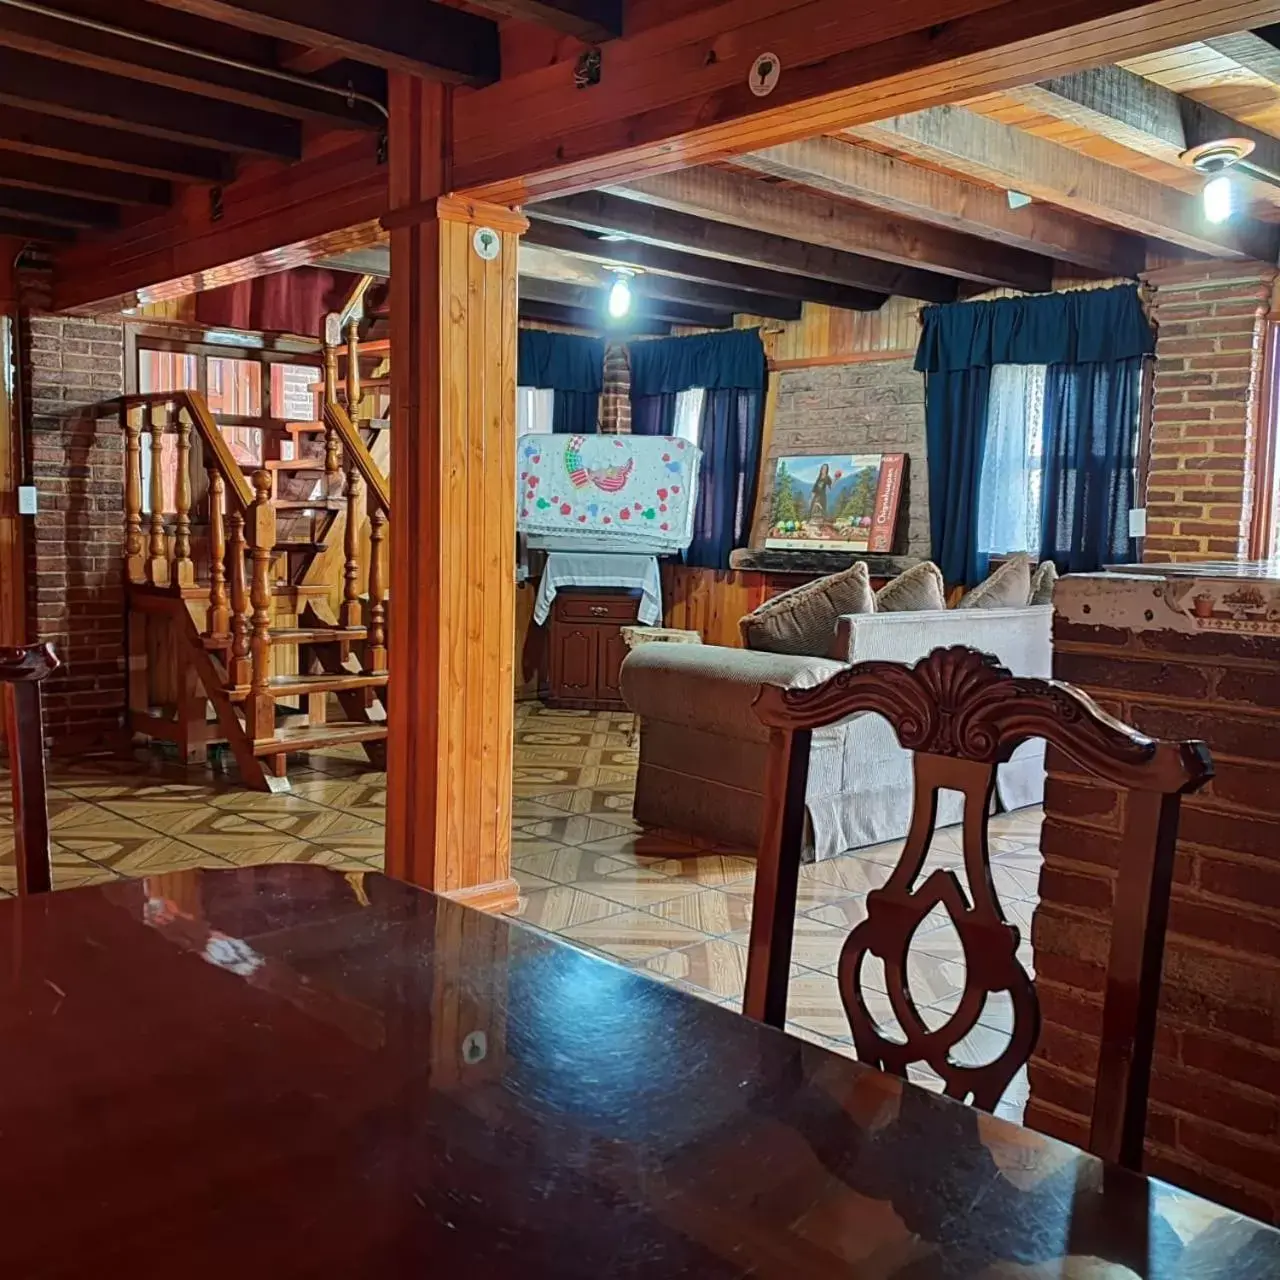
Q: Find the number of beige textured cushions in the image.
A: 4